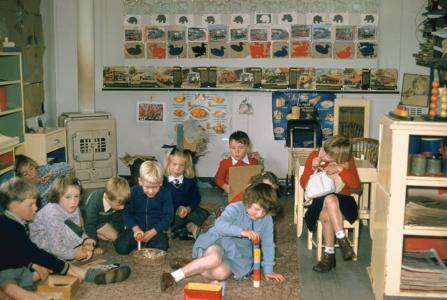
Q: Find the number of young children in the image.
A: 10